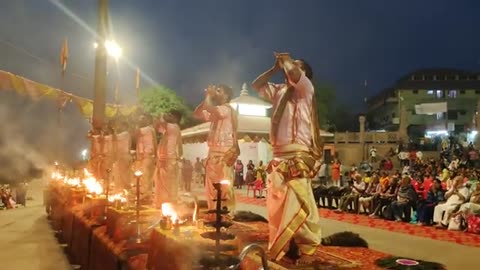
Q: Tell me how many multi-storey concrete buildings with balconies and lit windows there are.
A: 1